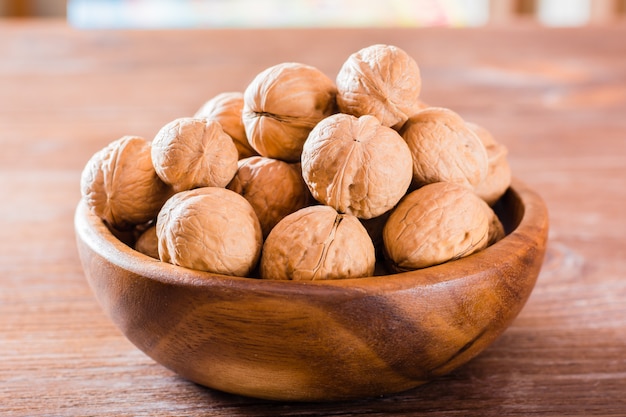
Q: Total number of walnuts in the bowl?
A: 15